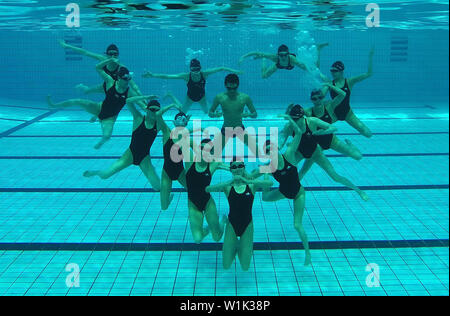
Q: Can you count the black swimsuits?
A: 12